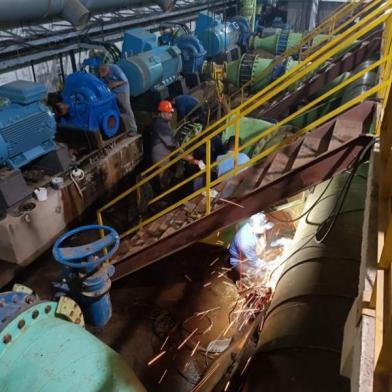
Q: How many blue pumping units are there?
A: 3